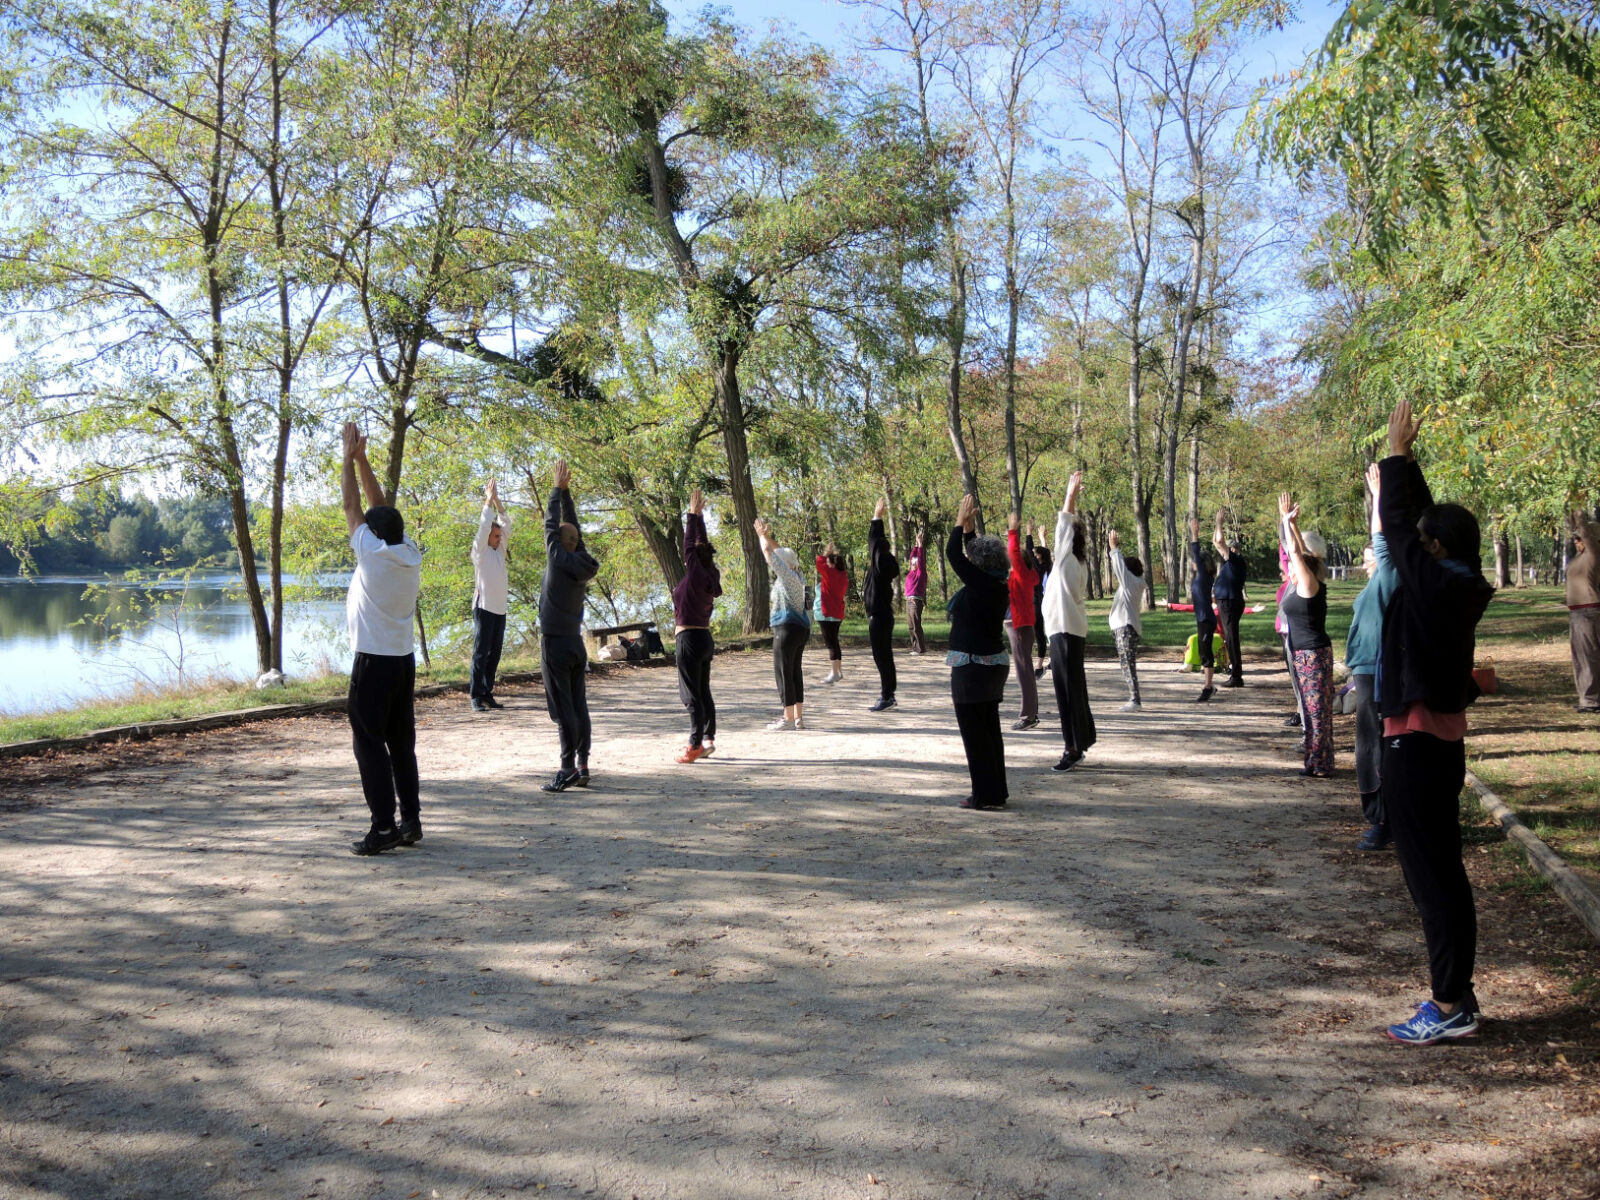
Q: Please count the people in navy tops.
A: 2